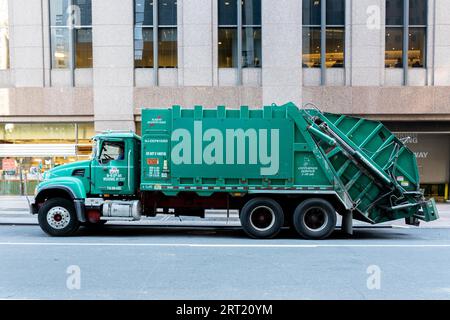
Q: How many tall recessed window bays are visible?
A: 5